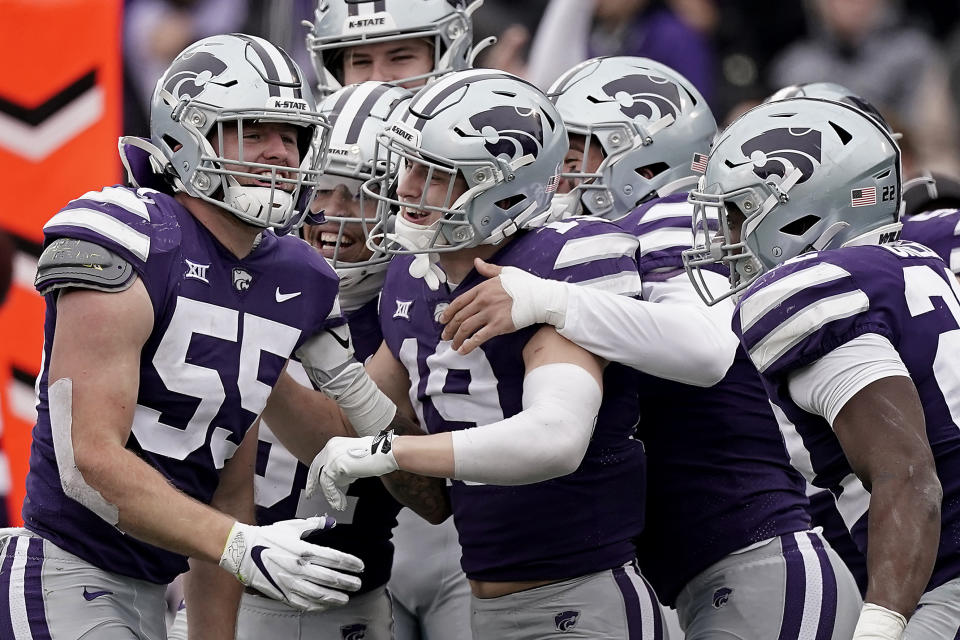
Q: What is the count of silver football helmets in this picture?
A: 7